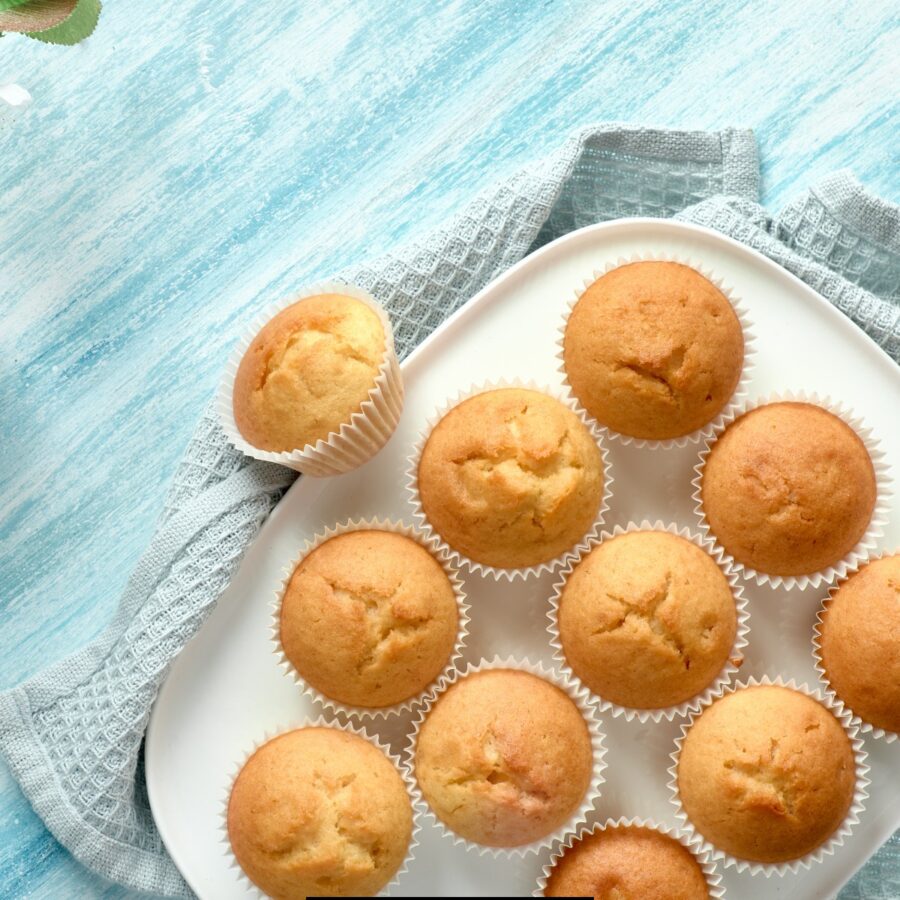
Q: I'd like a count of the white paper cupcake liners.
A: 11